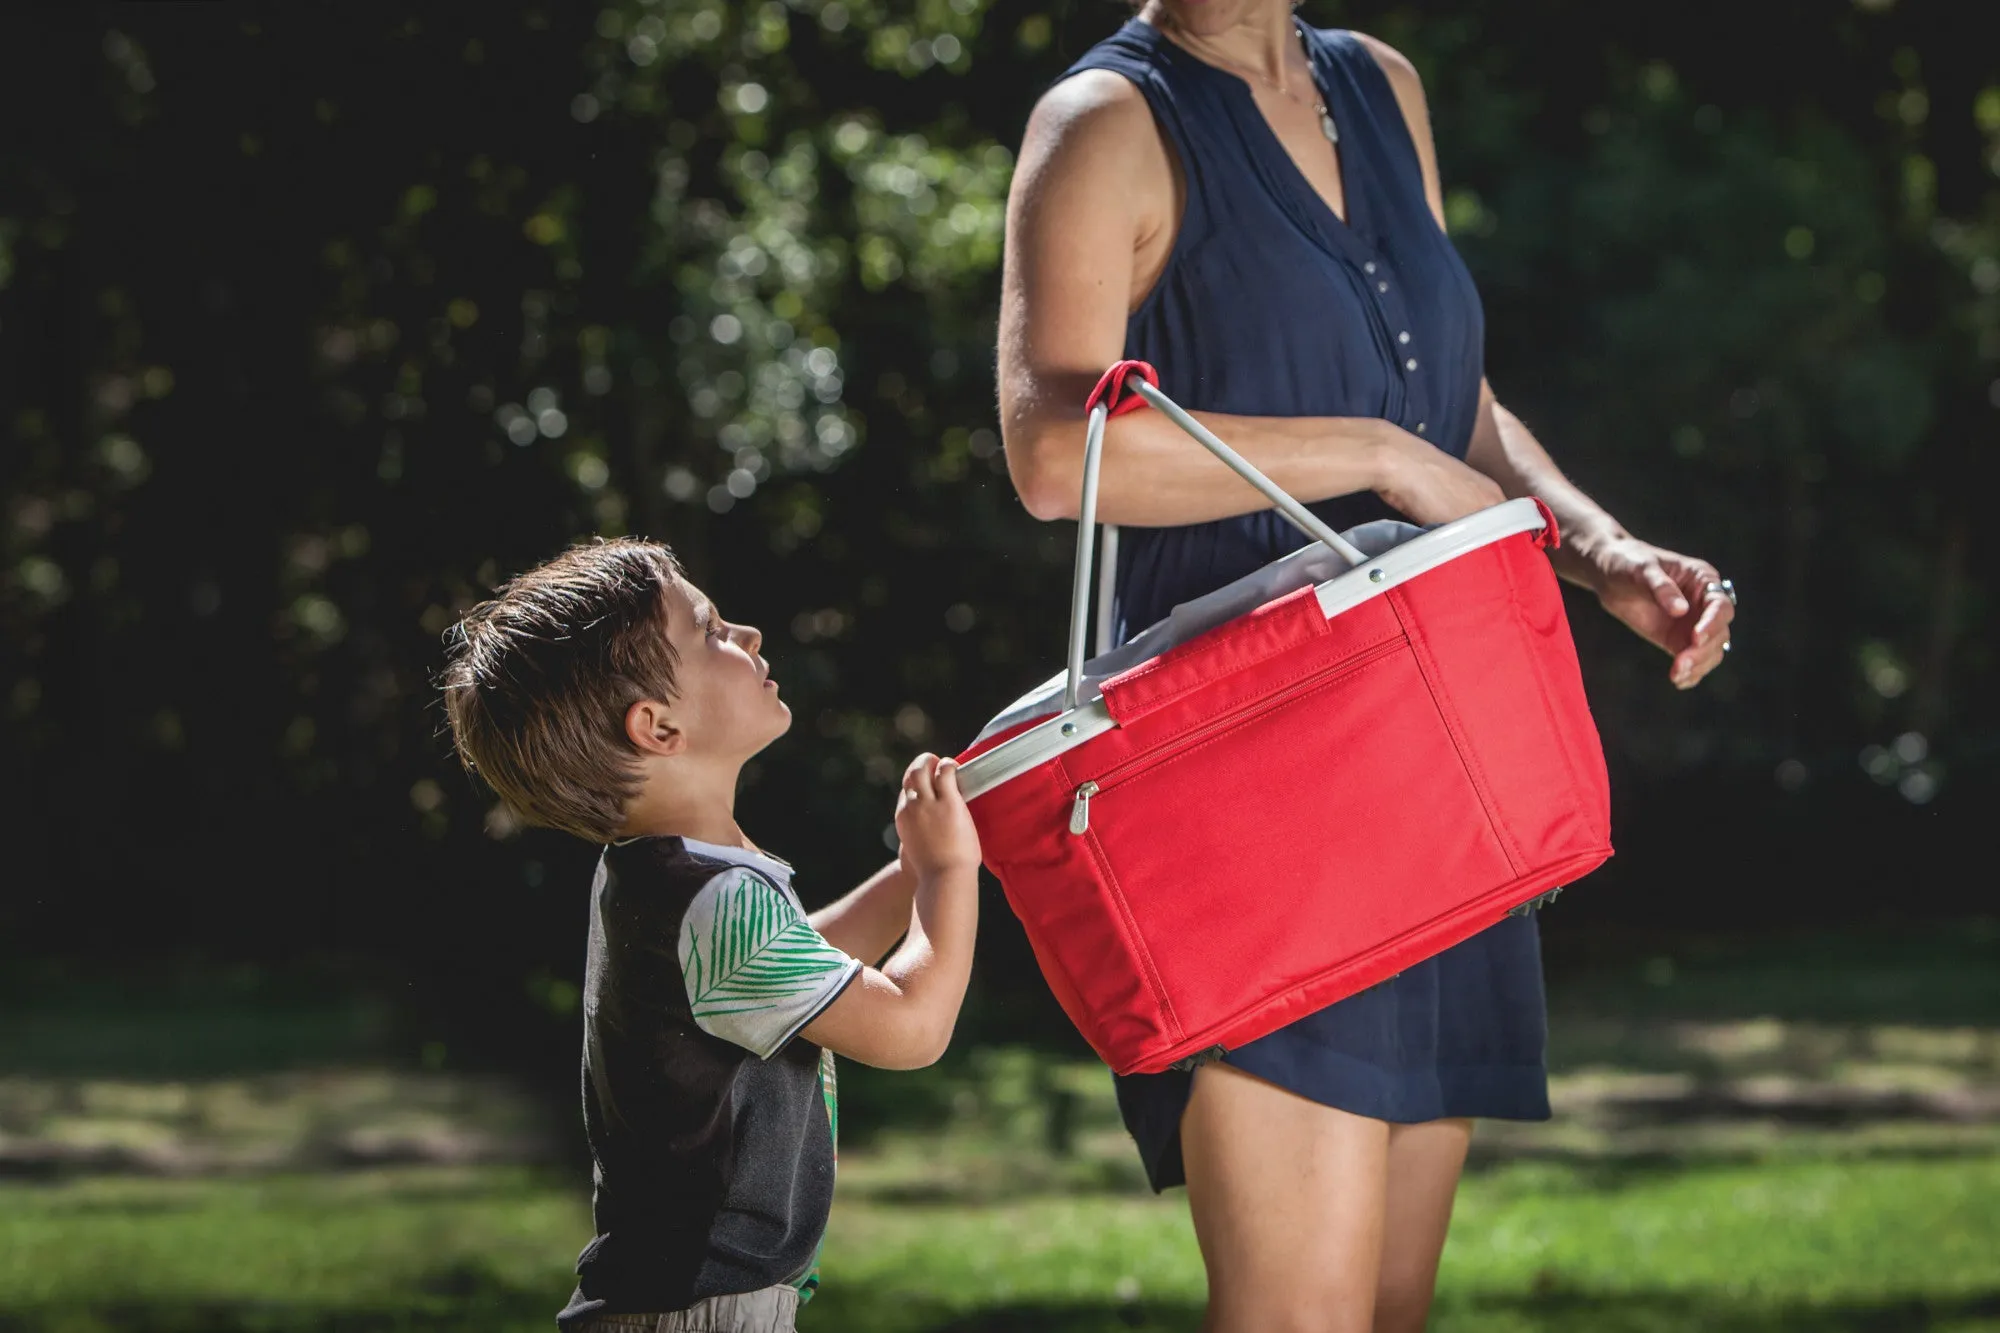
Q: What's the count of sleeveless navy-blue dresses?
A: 1